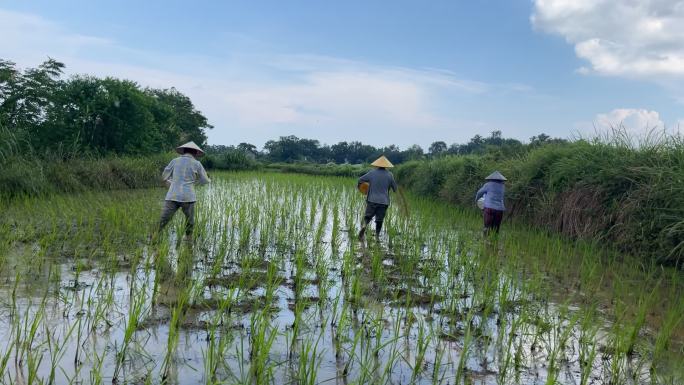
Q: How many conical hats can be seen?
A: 3